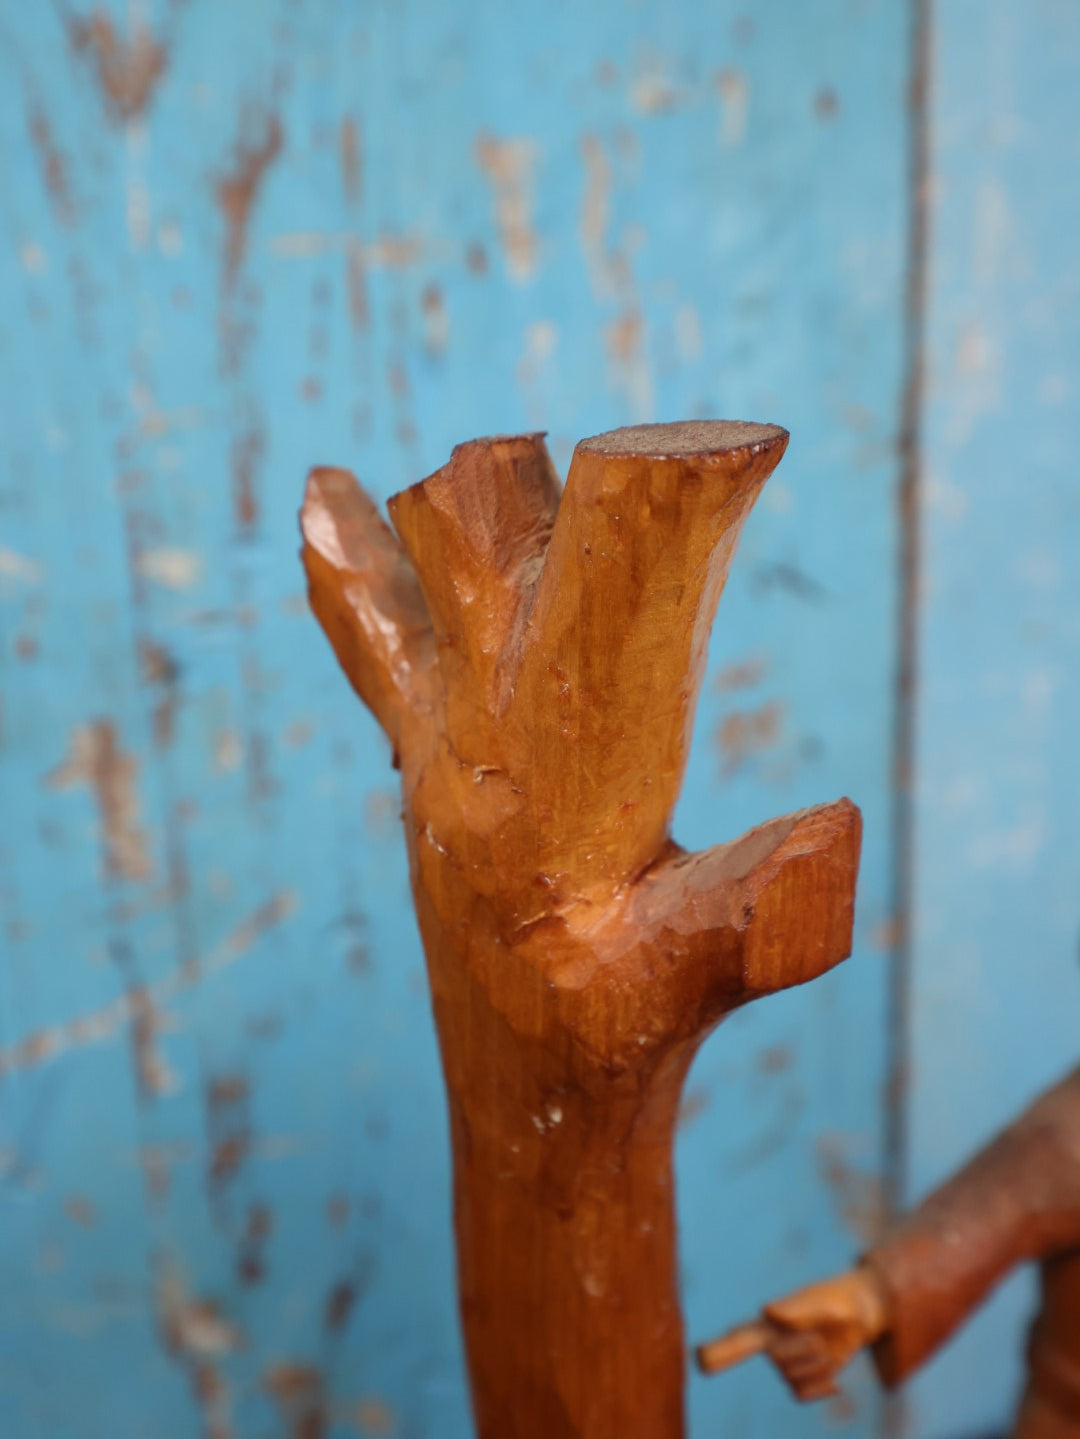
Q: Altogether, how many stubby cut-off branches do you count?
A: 4